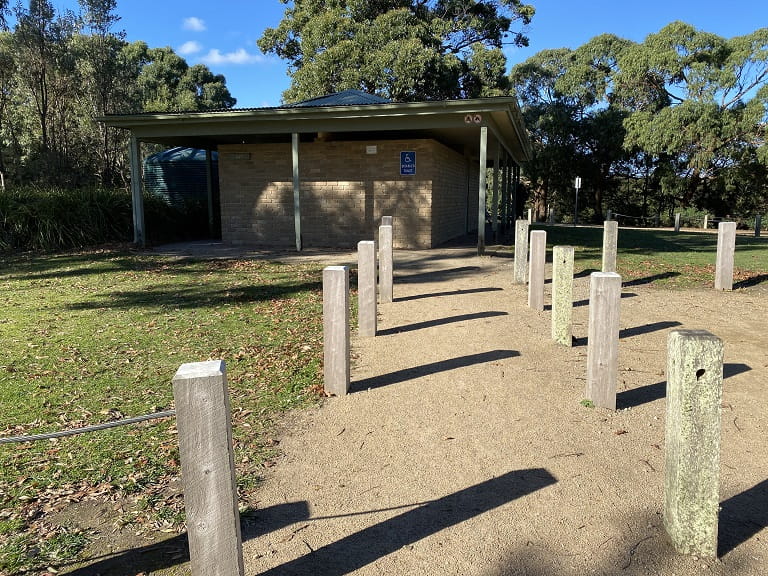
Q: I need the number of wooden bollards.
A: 12